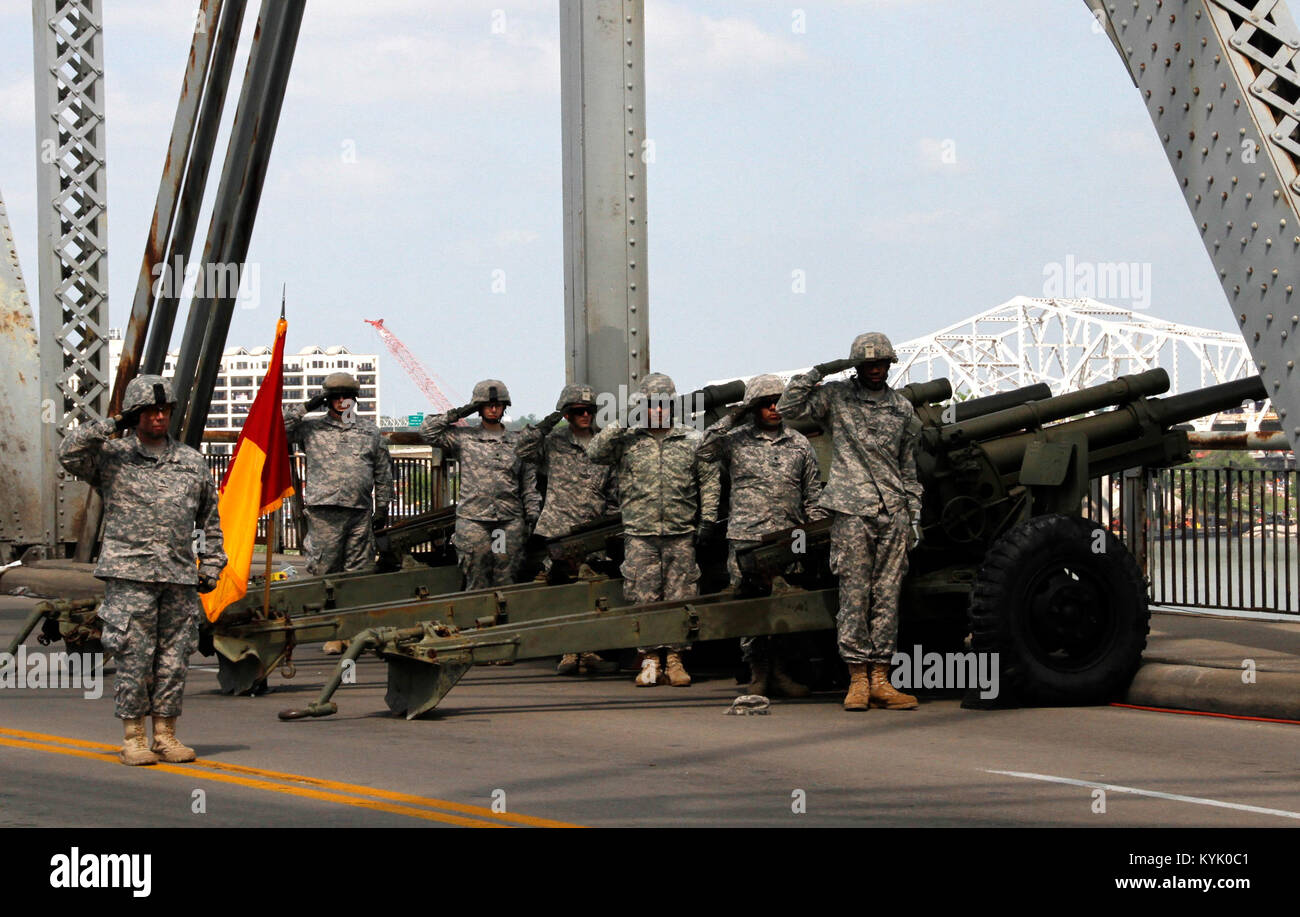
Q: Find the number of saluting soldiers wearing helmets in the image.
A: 7